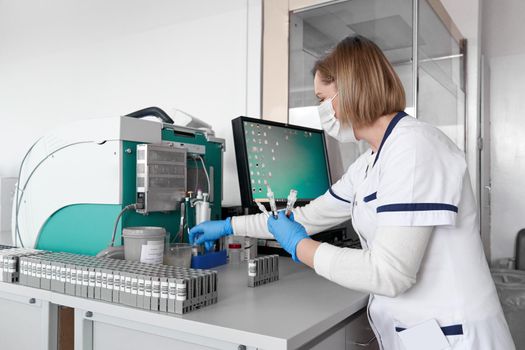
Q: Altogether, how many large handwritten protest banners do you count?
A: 0